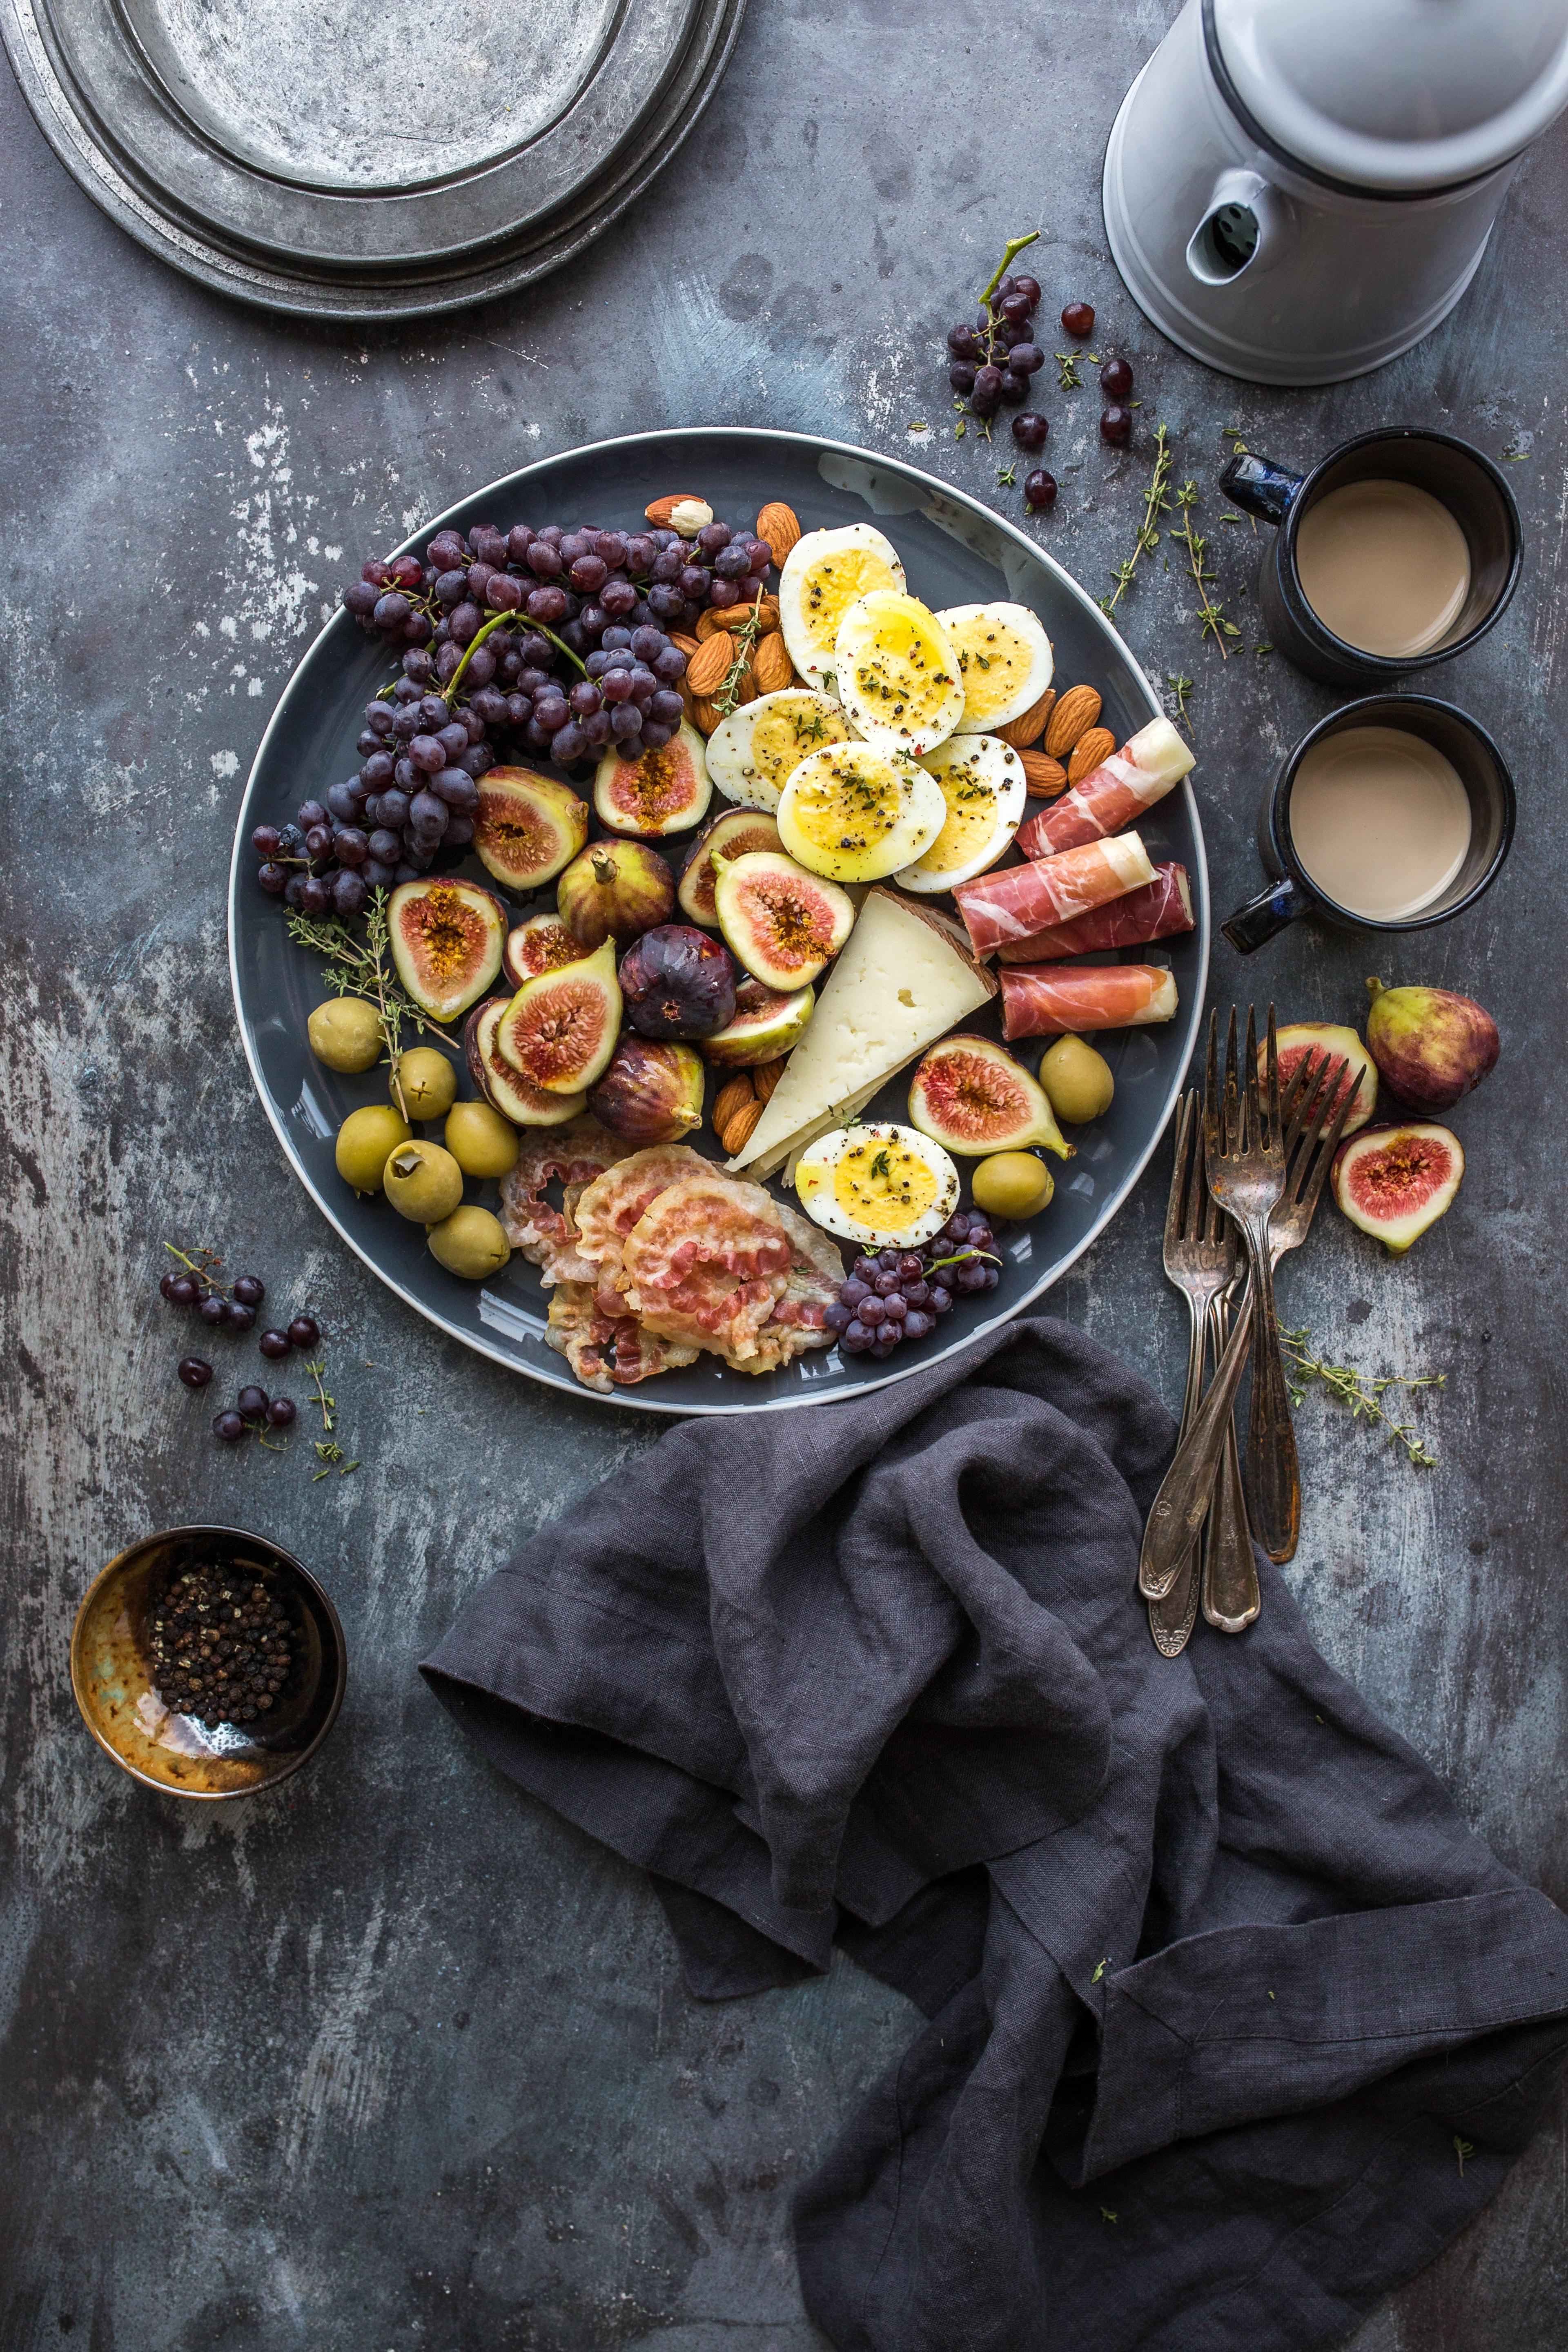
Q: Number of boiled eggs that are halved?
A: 7